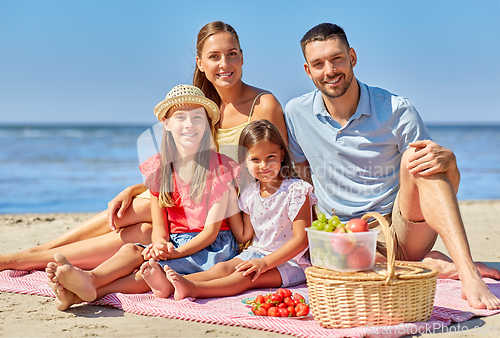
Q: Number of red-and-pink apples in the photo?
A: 3